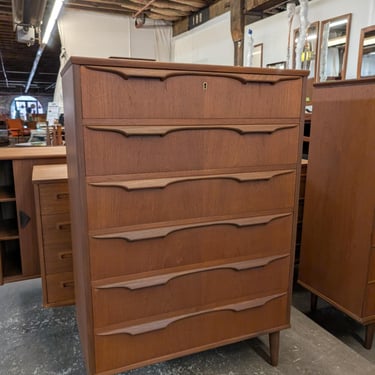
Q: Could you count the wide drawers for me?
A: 6